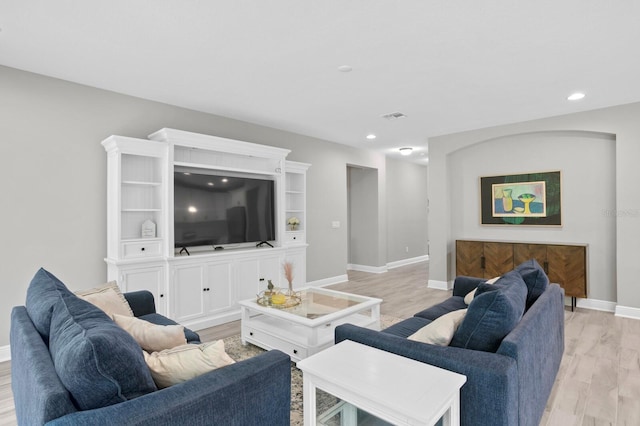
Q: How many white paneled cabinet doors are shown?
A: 6